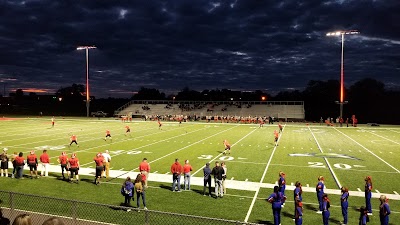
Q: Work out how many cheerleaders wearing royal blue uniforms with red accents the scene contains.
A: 10